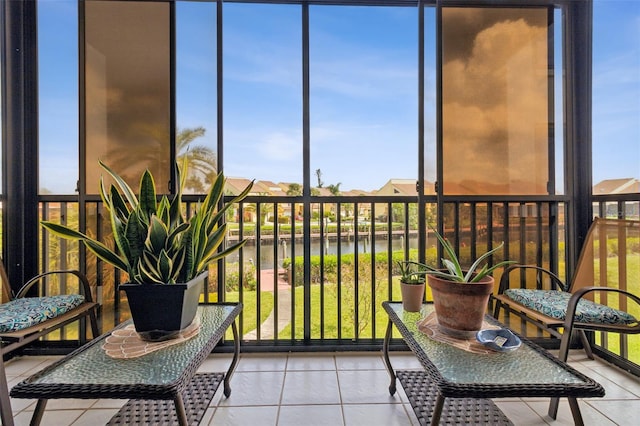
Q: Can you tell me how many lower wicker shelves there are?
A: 2